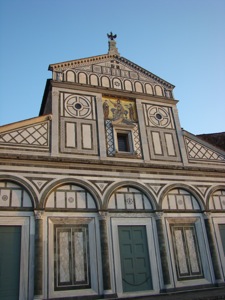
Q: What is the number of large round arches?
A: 5